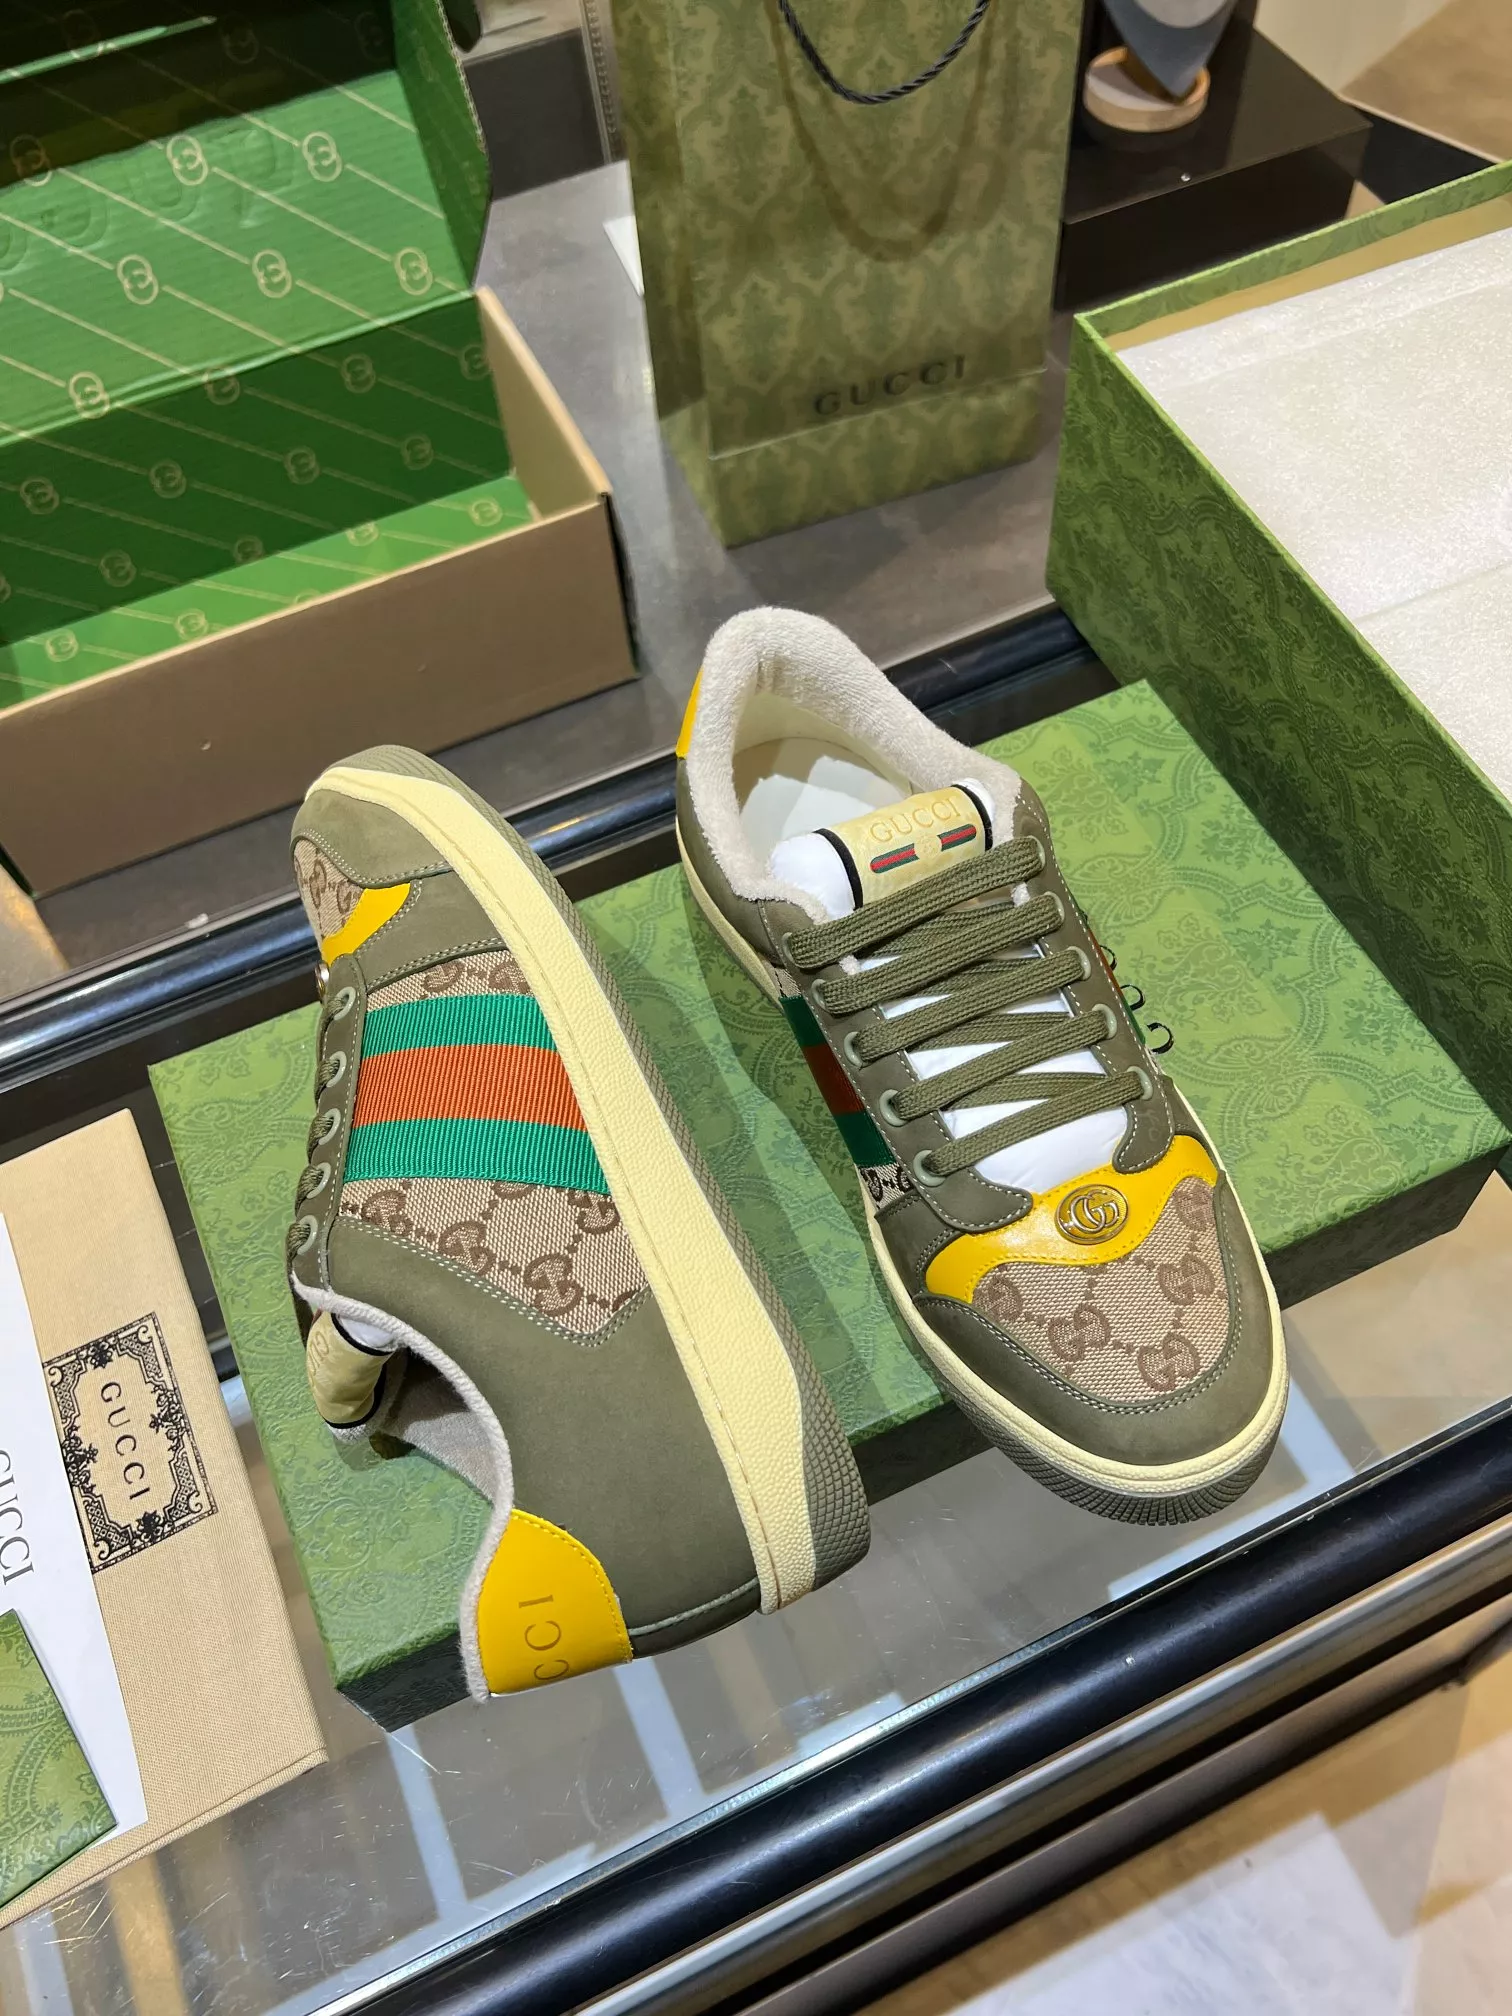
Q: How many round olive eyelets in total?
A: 15